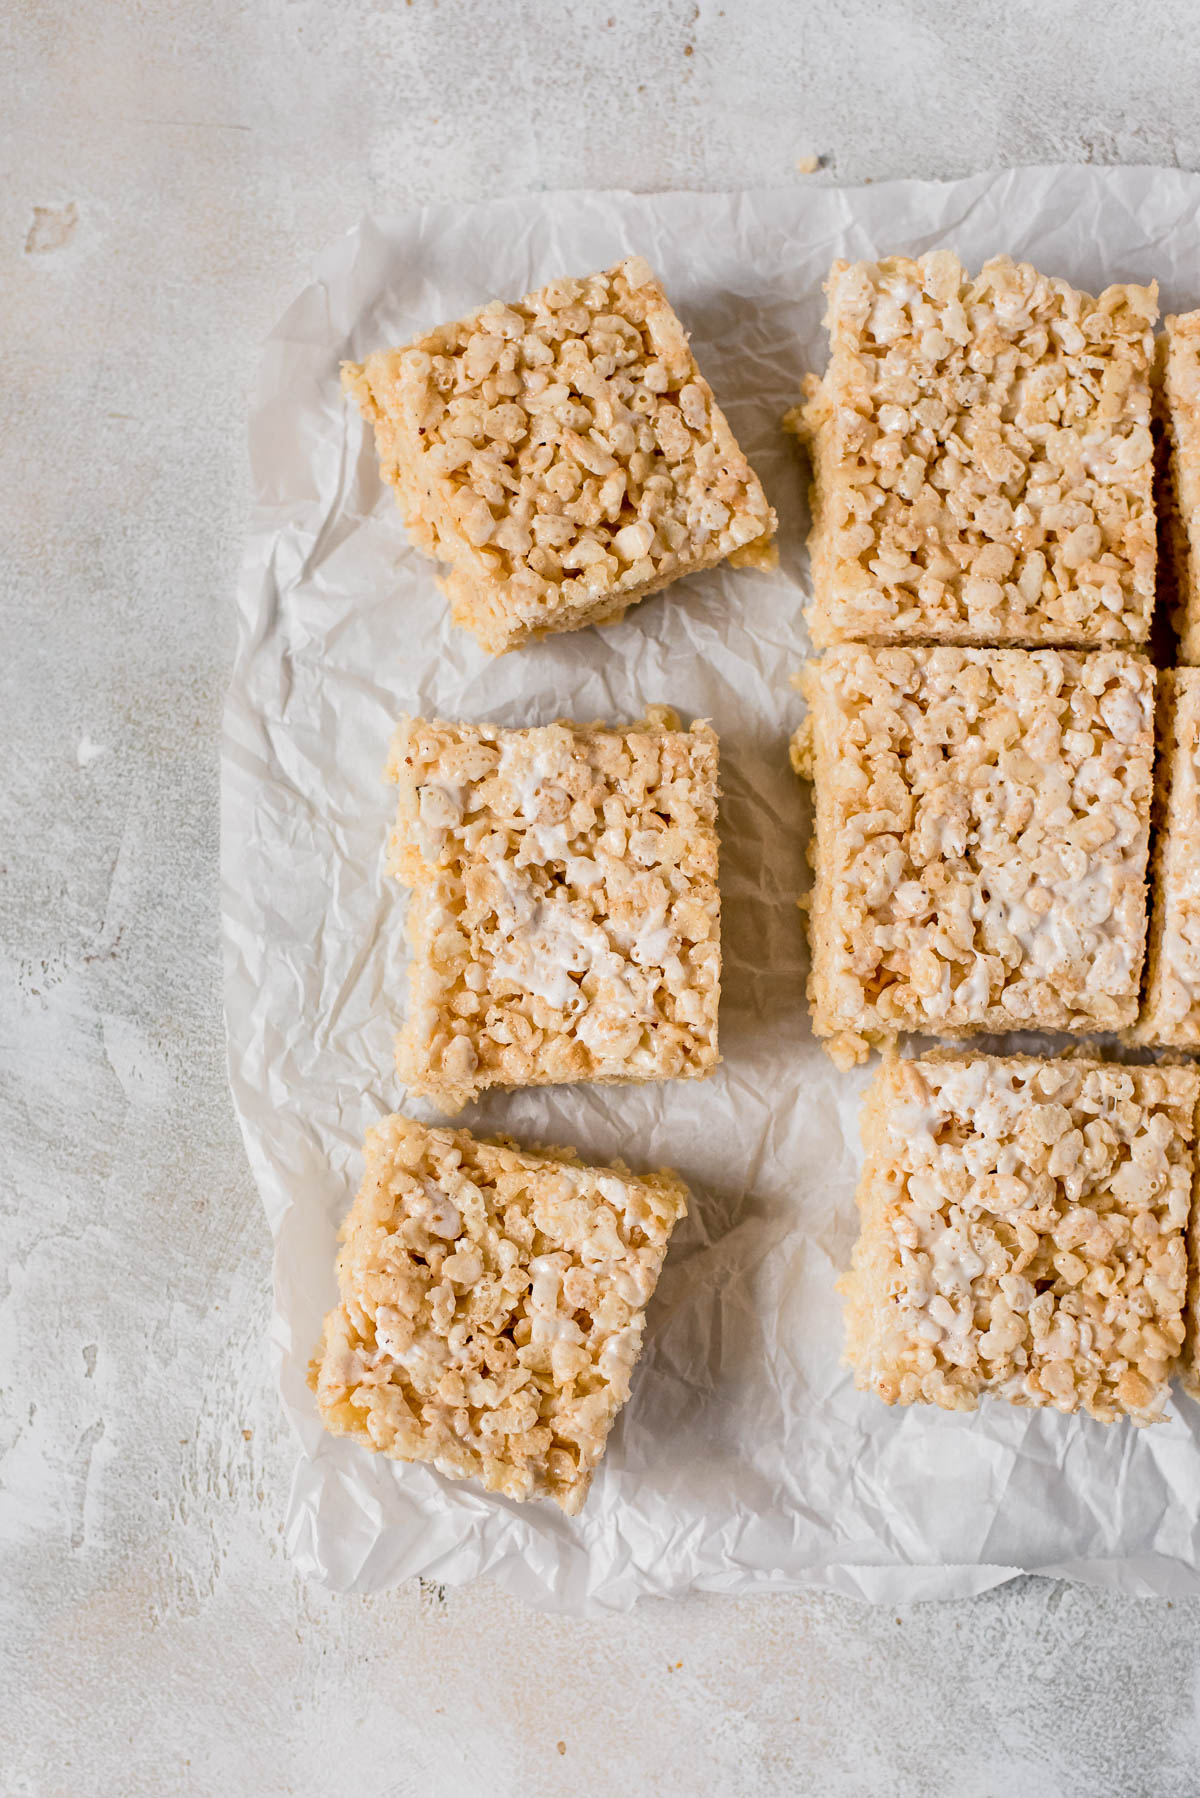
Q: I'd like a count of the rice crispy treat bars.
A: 9